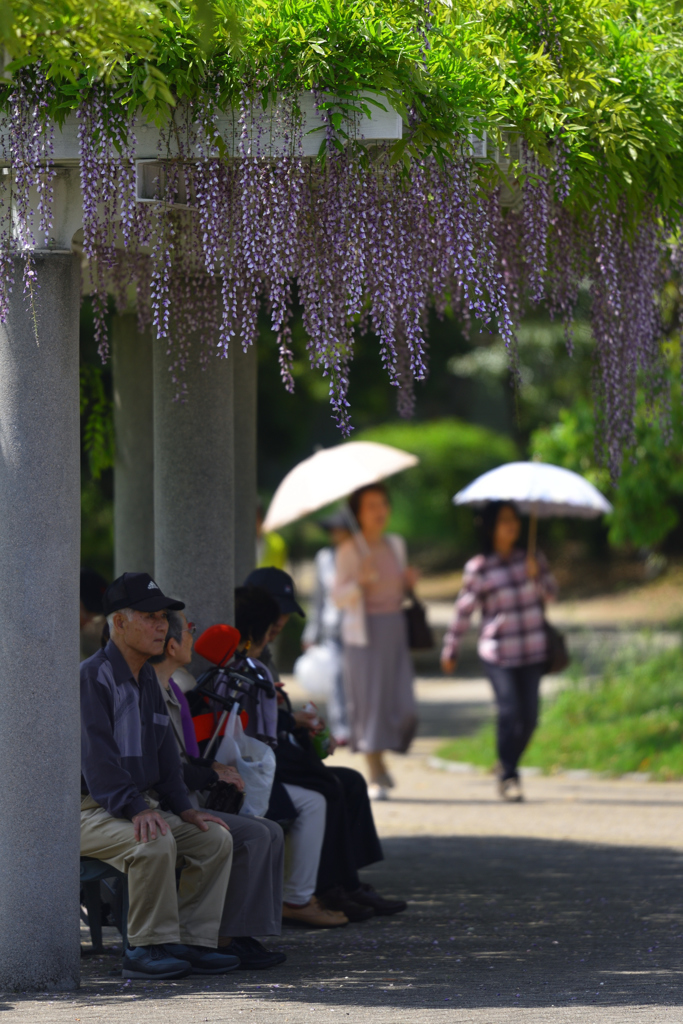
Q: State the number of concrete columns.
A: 4